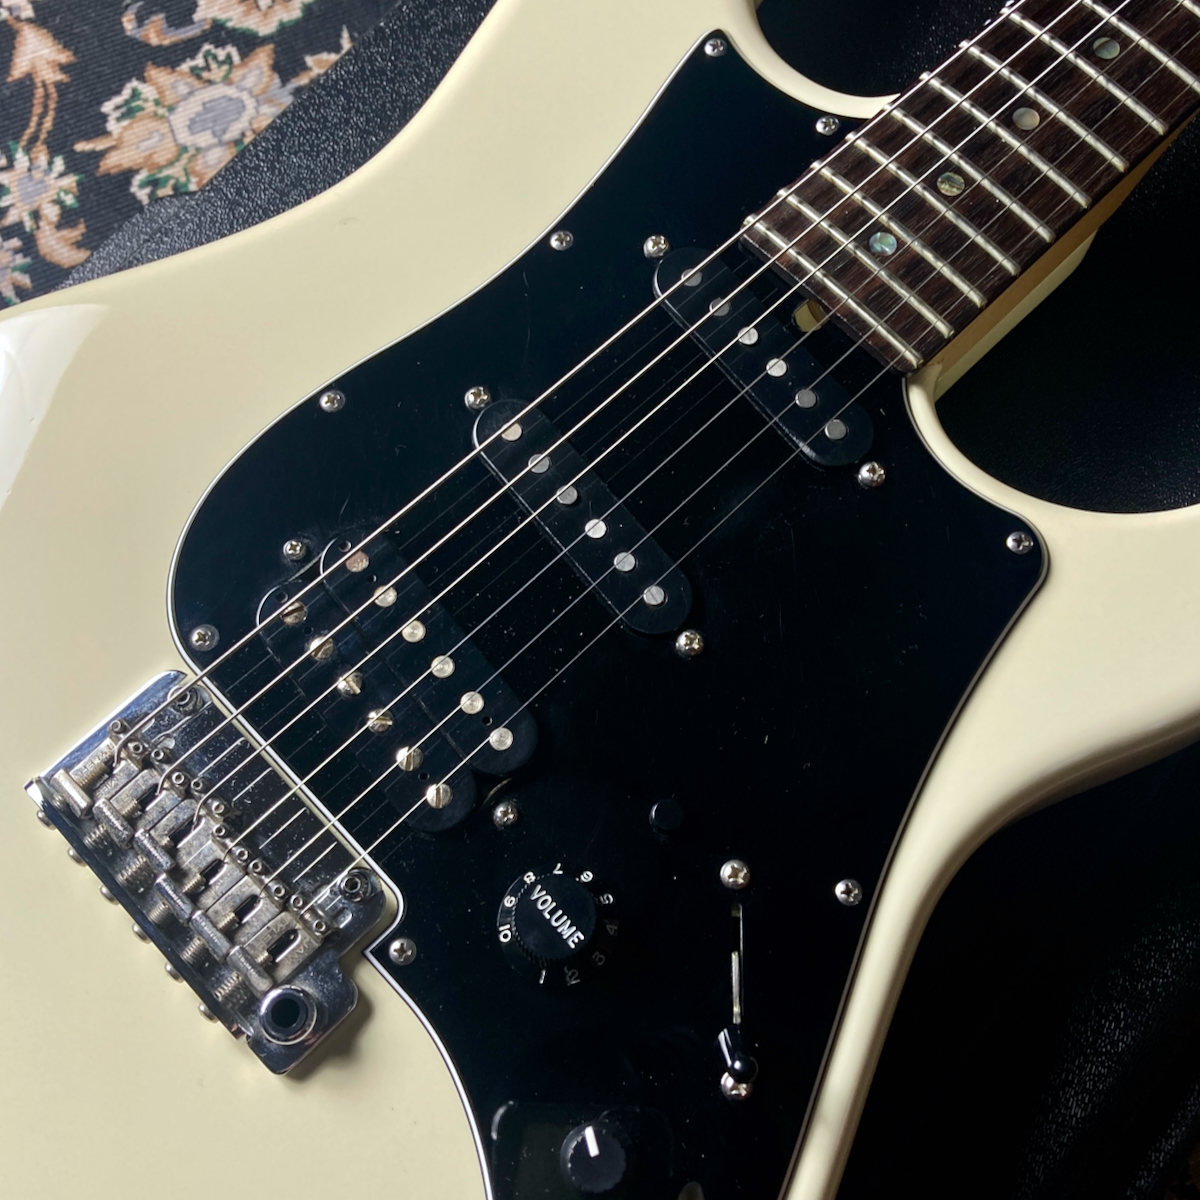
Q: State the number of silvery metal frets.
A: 10